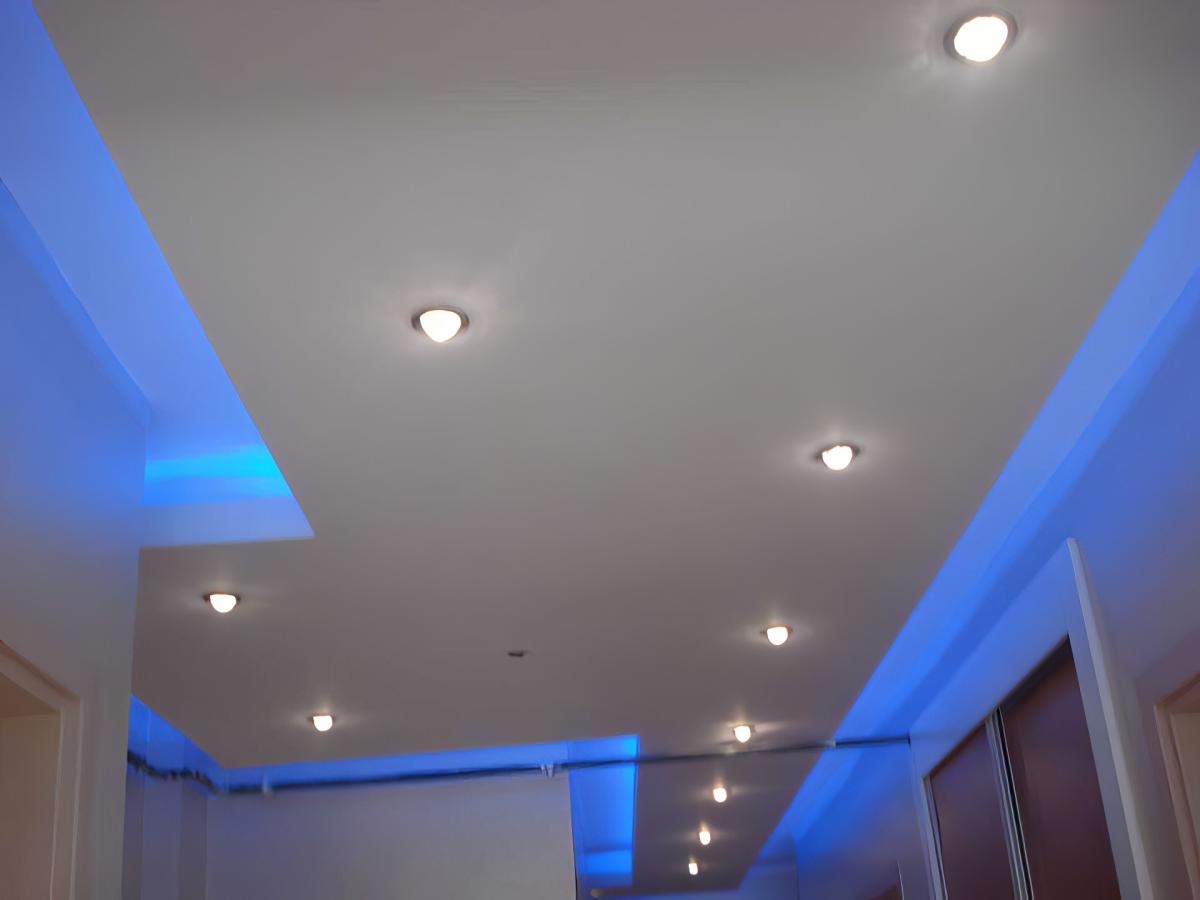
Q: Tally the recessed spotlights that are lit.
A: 10